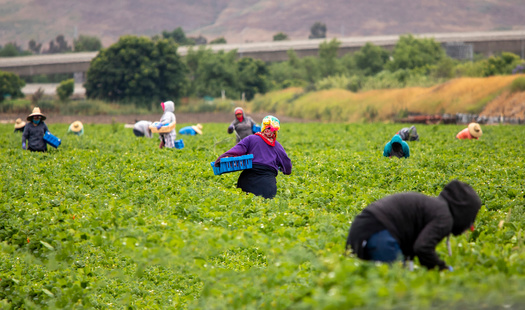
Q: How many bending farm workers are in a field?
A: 8